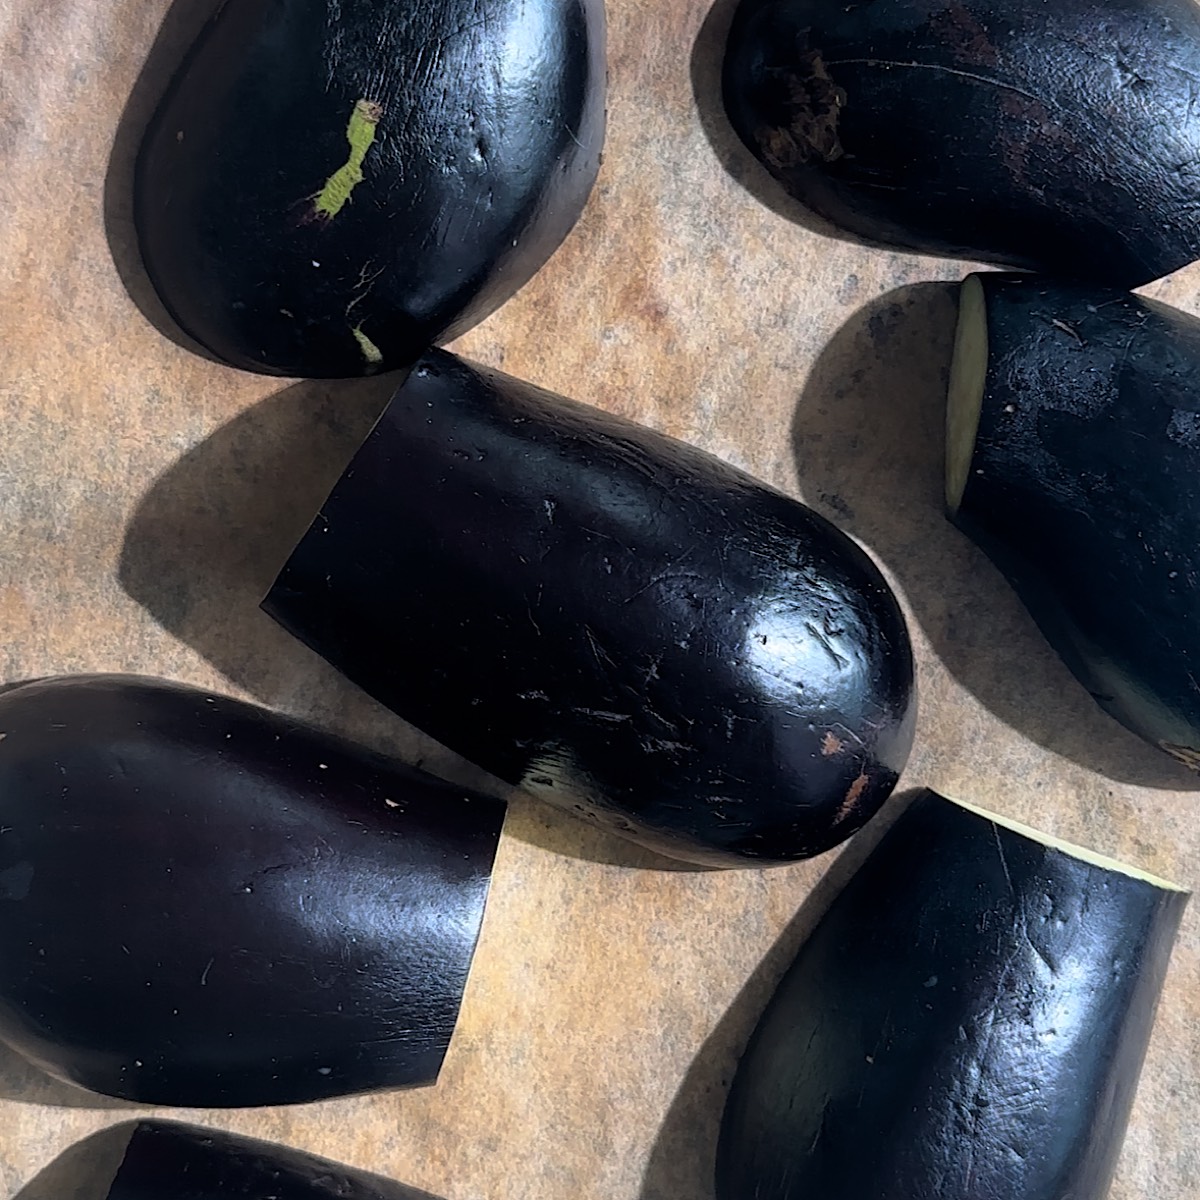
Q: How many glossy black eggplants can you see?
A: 7